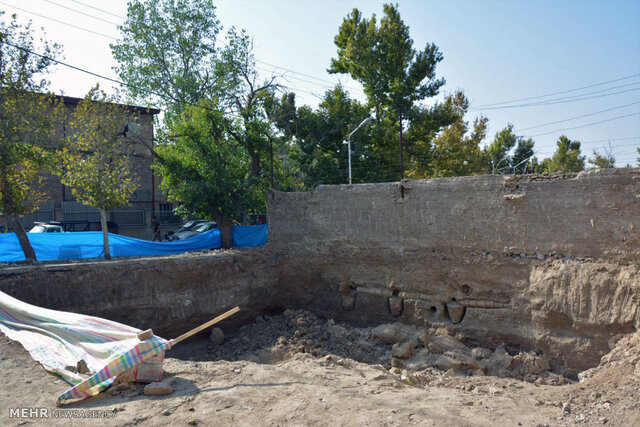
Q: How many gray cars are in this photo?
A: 1